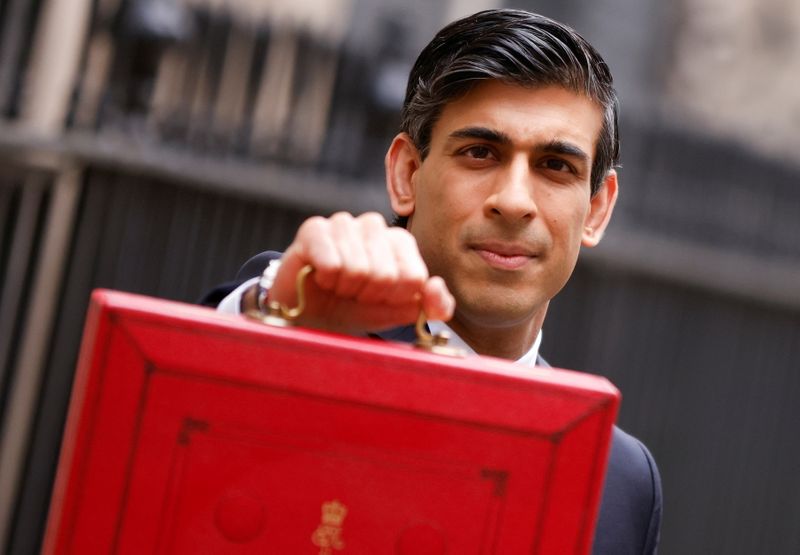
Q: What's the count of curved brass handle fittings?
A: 2